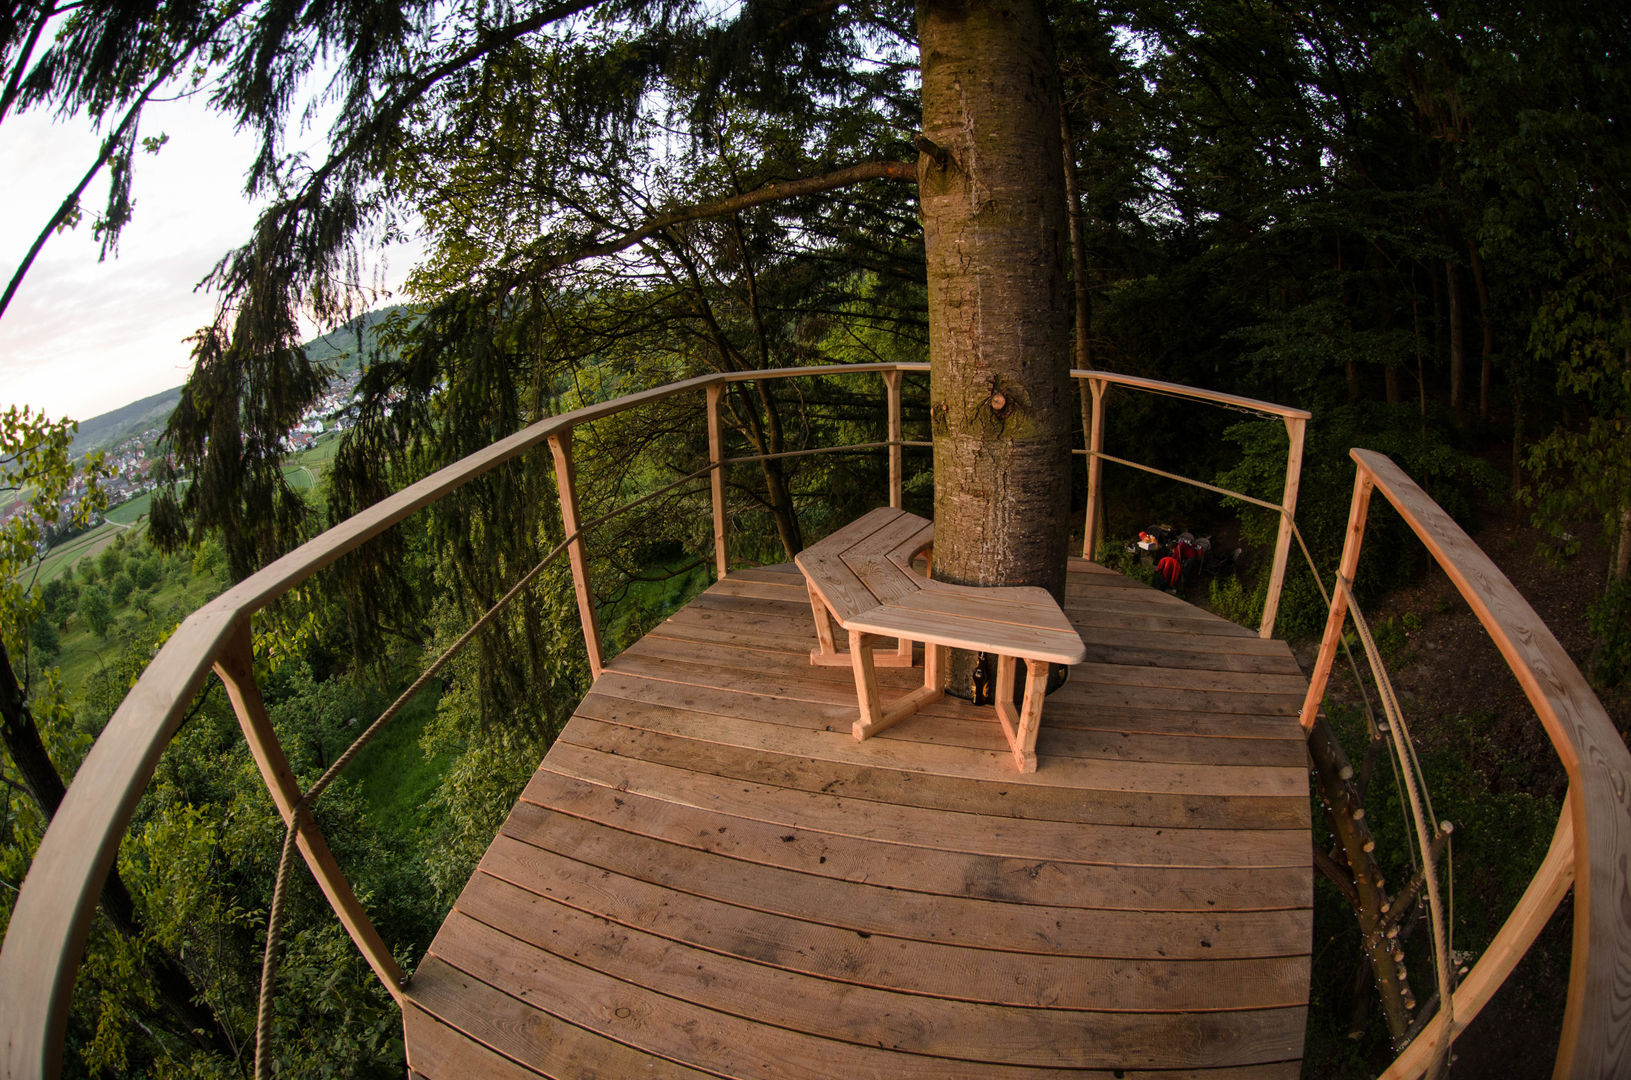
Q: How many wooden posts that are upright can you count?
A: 8